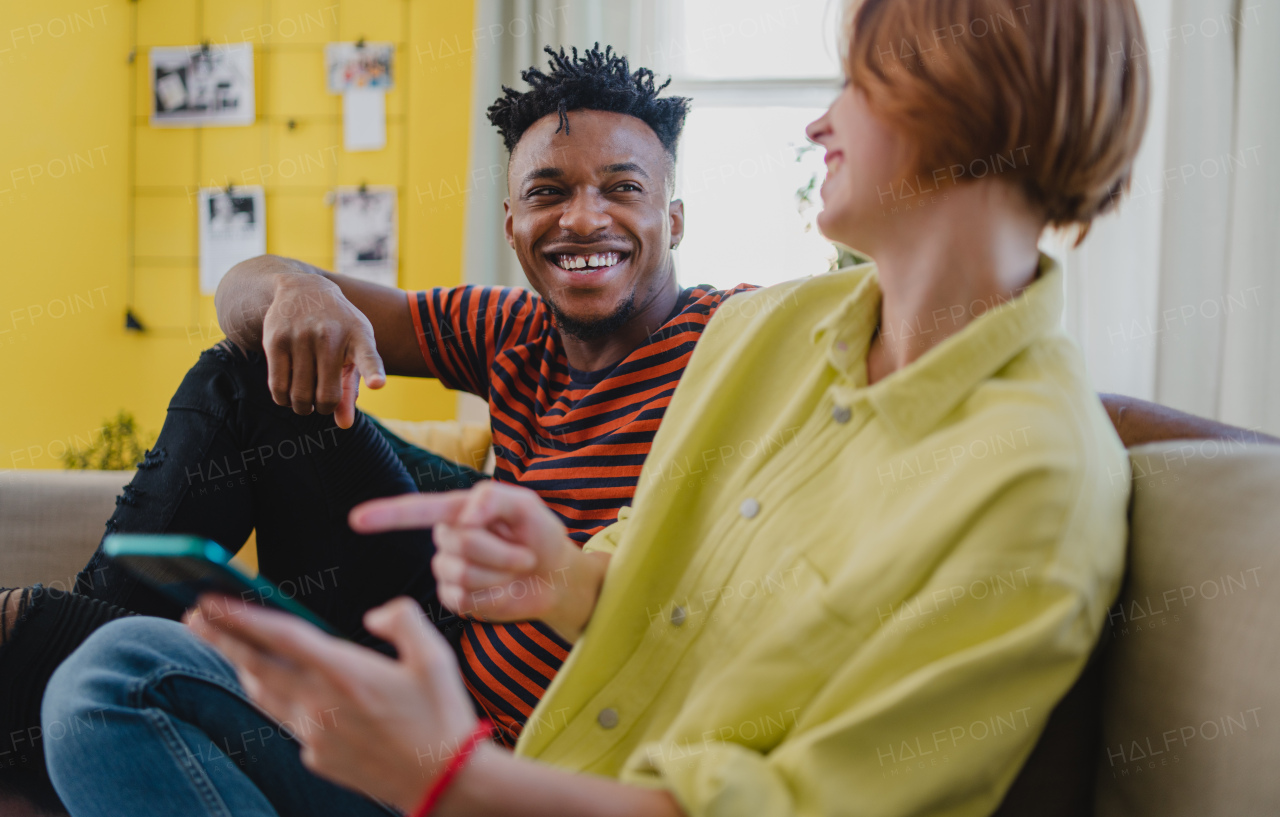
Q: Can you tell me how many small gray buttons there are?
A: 4